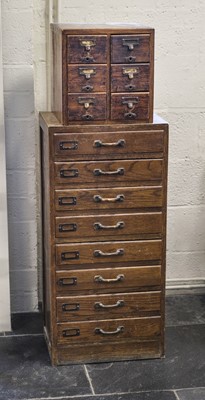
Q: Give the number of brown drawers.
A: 14